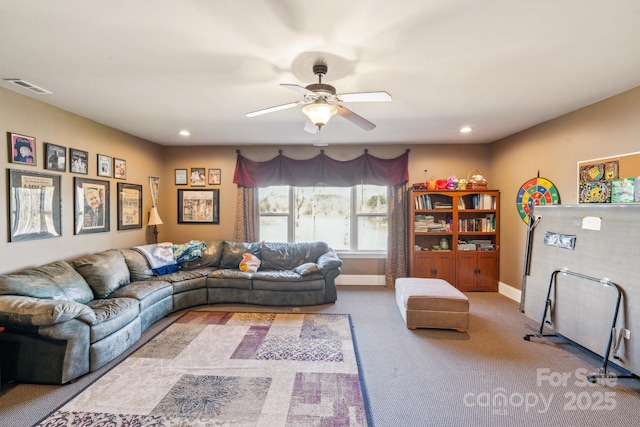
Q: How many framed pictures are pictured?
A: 12